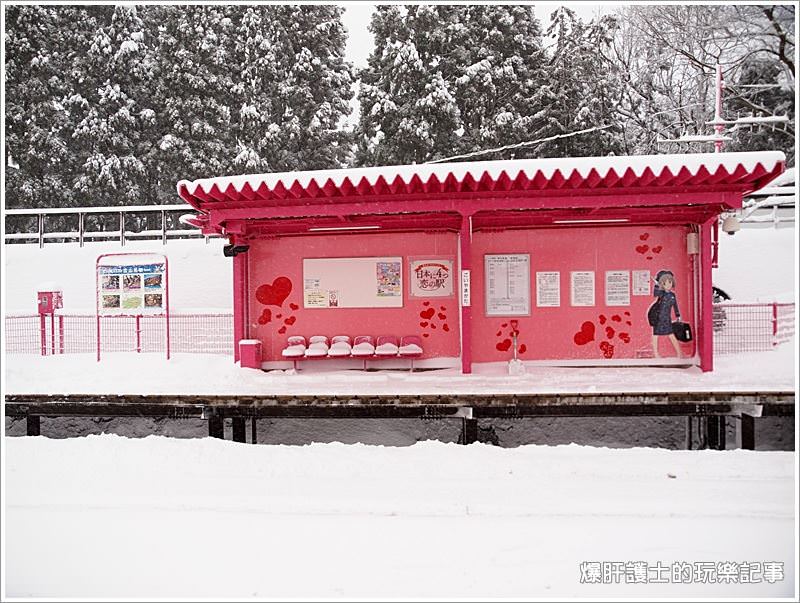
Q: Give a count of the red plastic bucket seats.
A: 6